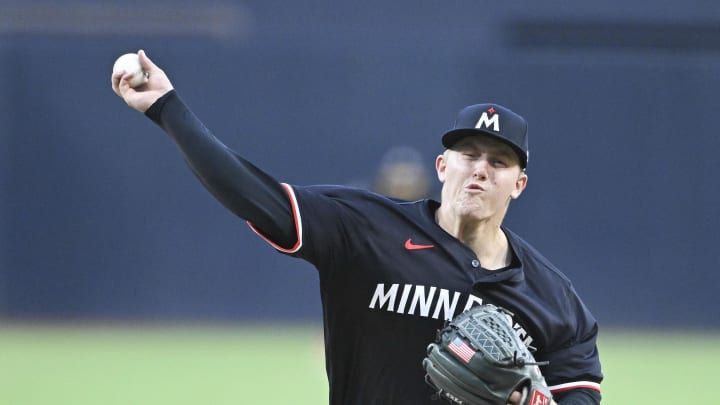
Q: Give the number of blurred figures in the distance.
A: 1